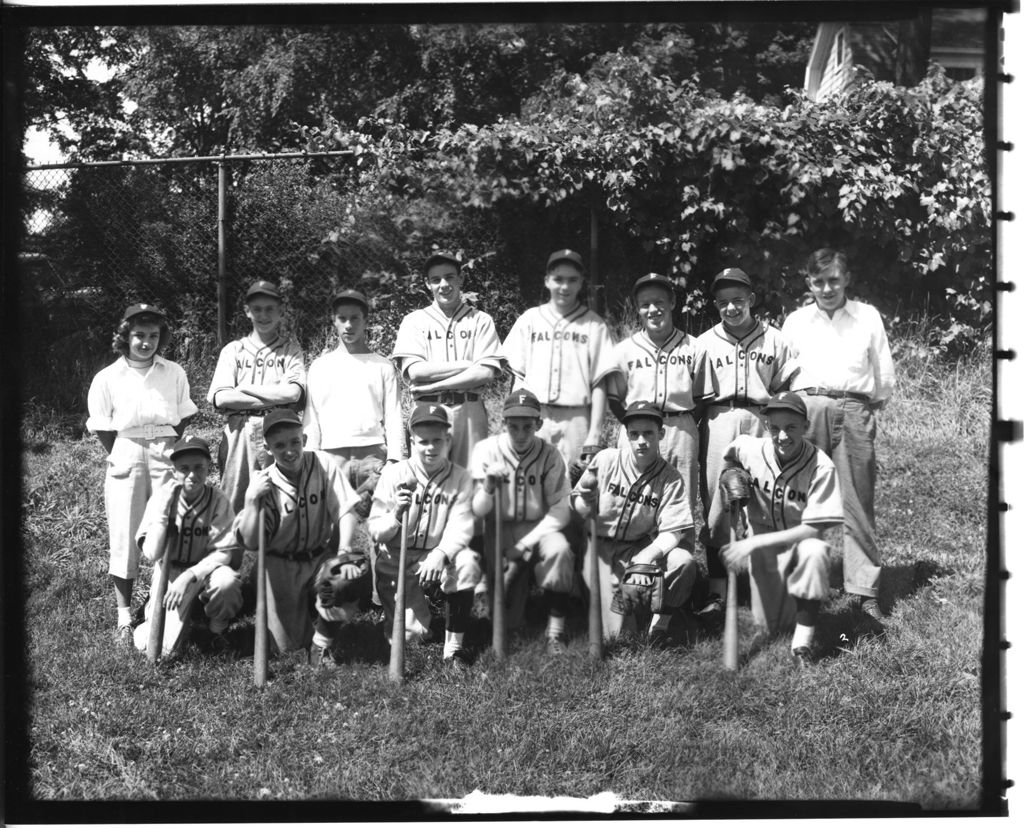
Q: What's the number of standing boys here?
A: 7